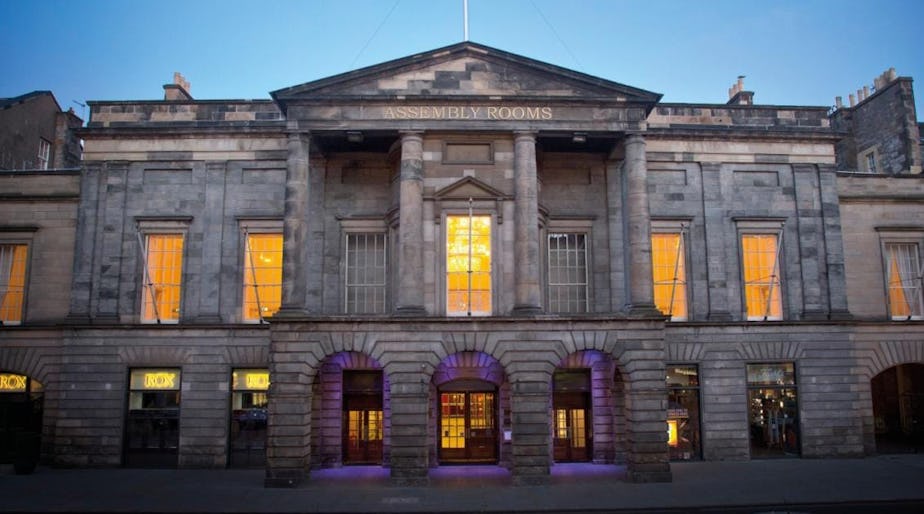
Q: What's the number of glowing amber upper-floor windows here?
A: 7